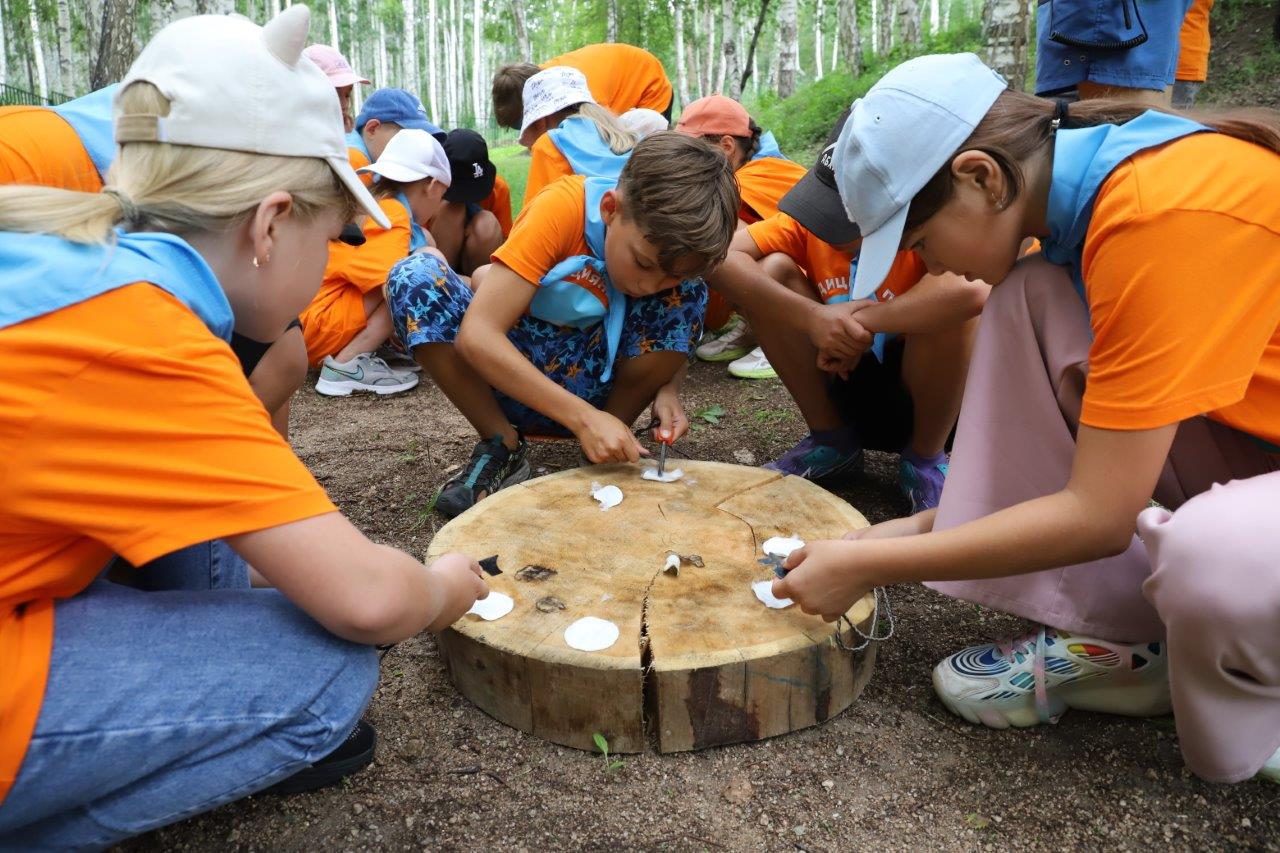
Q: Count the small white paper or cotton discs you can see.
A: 6